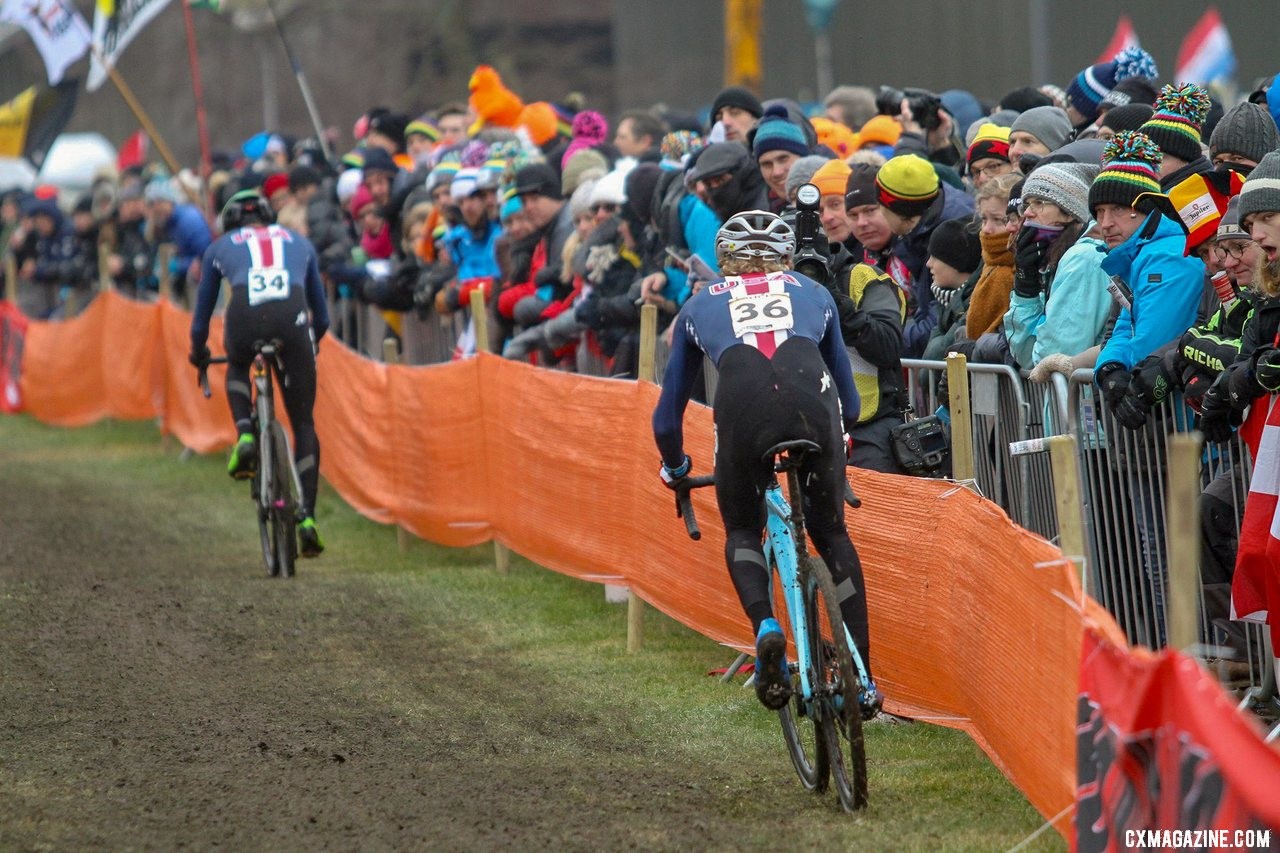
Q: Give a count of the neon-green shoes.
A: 2